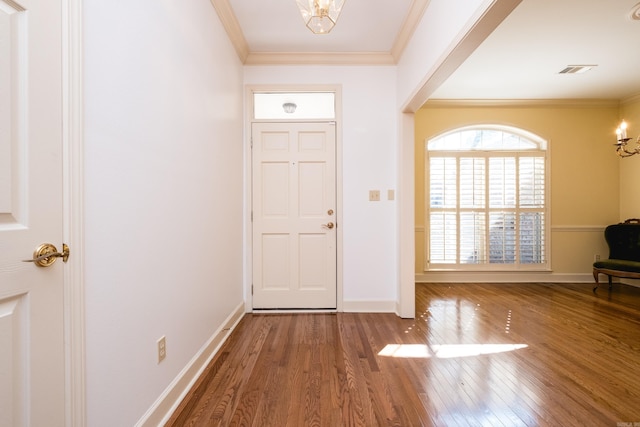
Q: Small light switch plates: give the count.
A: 2